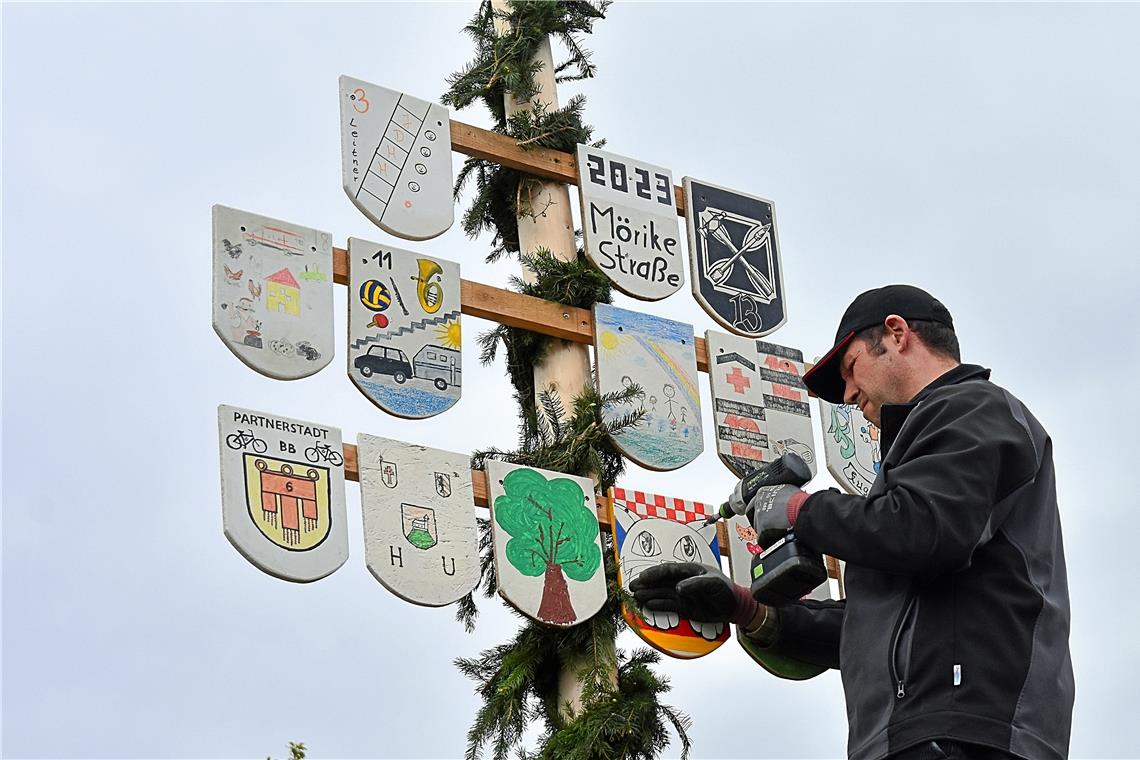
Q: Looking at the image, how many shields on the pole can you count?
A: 13